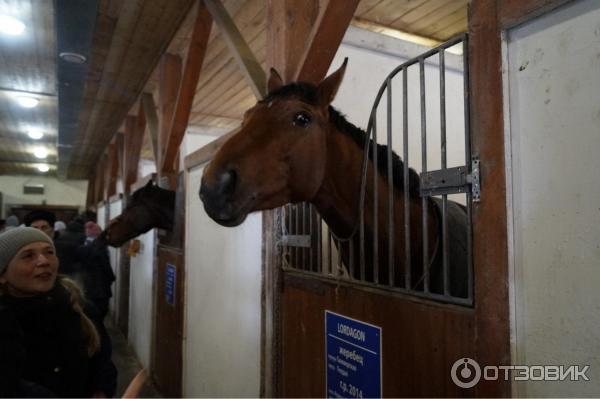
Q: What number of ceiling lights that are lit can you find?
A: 5